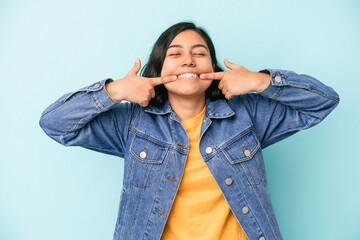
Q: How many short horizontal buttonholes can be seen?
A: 3